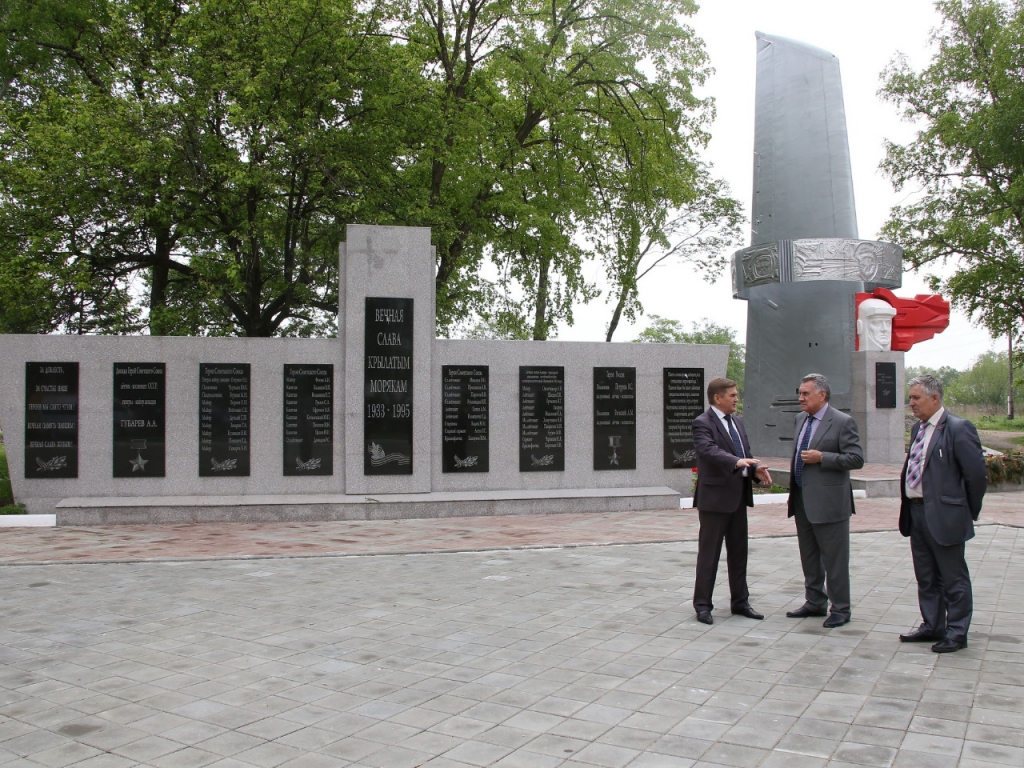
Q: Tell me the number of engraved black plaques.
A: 10